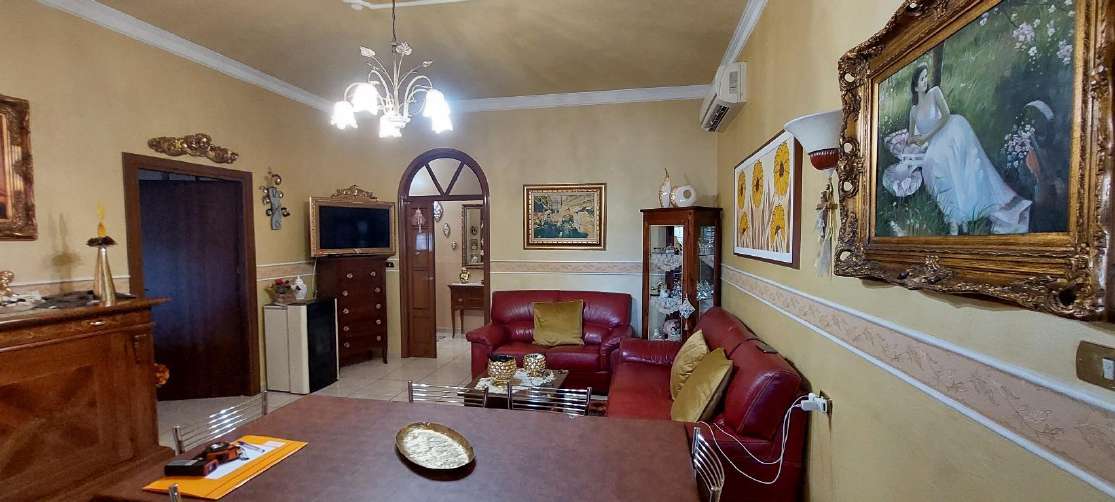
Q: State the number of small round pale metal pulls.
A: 10